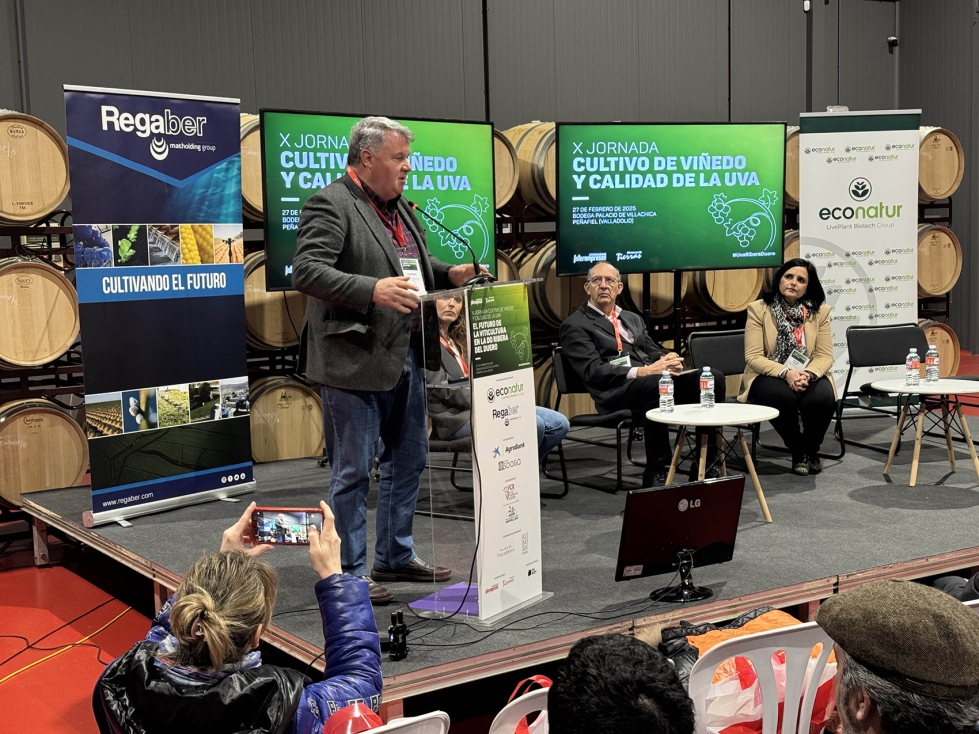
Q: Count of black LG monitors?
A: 1